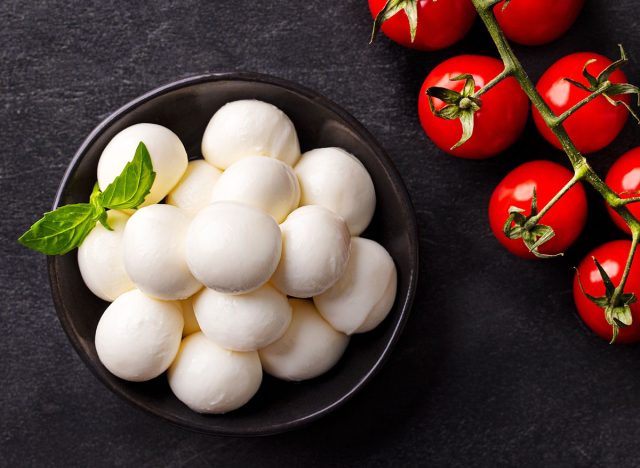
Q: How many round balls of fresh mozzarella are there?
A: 15